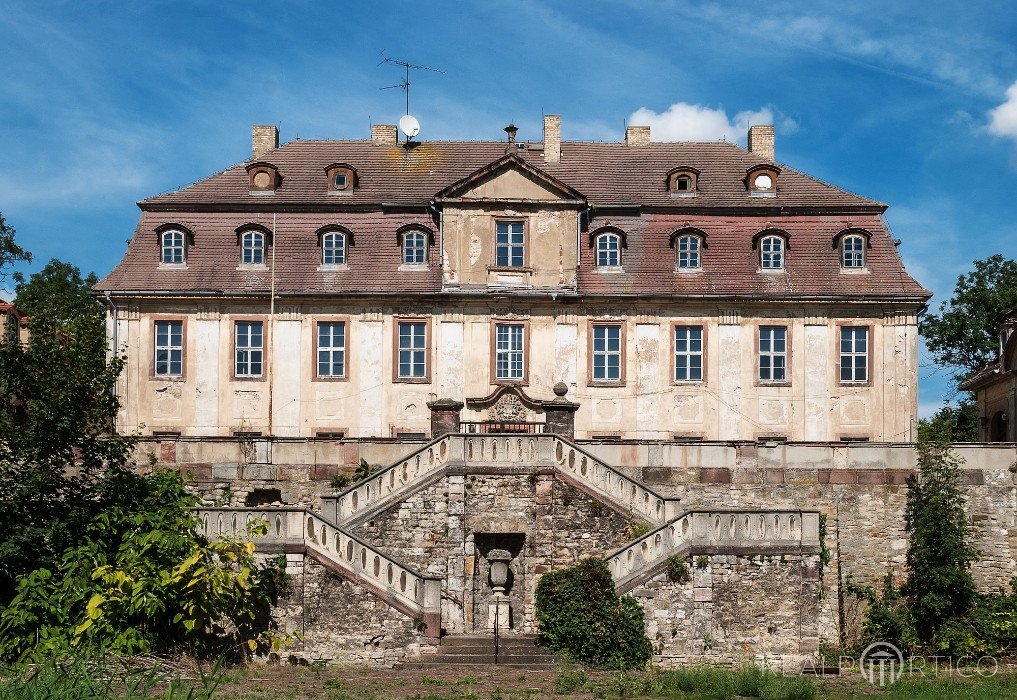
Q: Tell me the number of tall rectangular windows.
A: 10